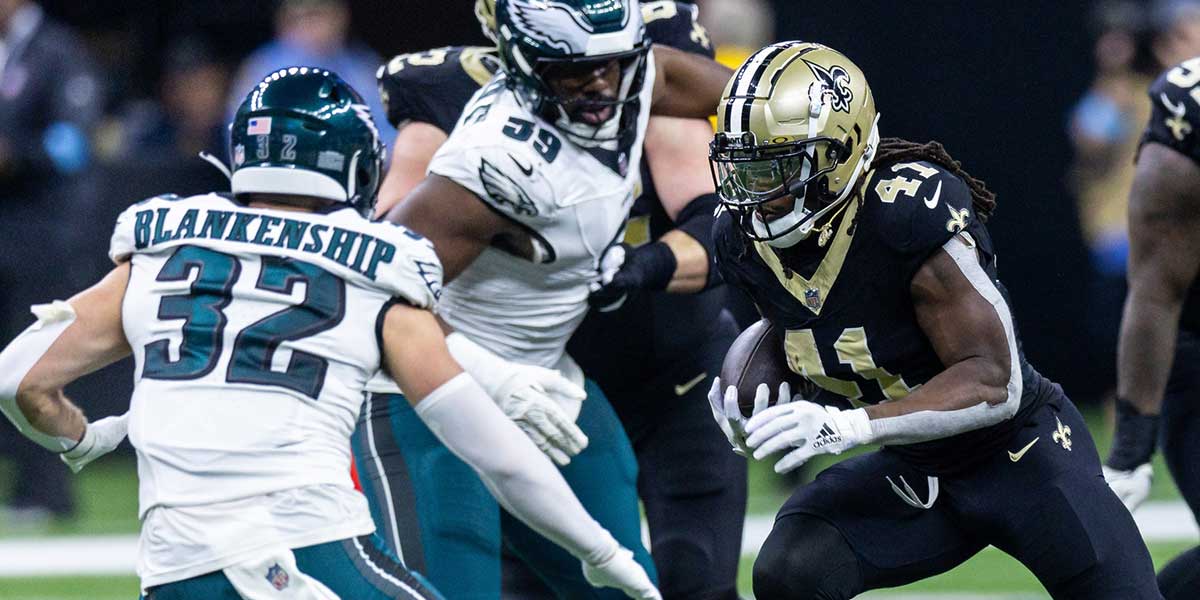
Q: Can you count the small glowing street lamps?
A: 0